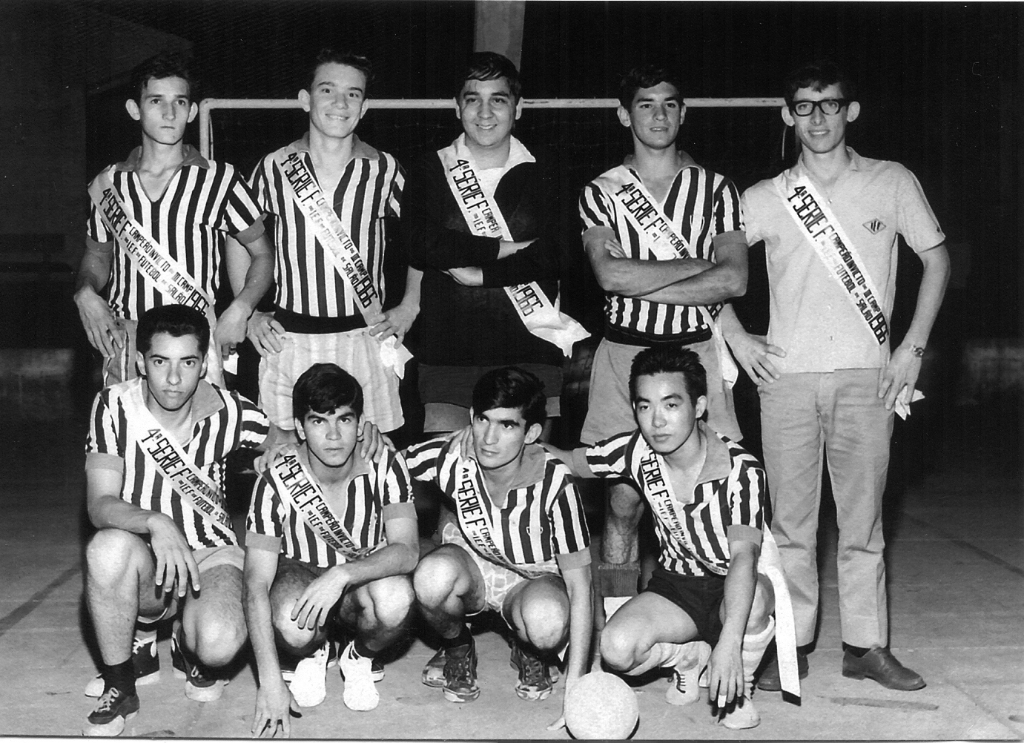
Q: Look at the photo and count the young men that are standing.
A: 5